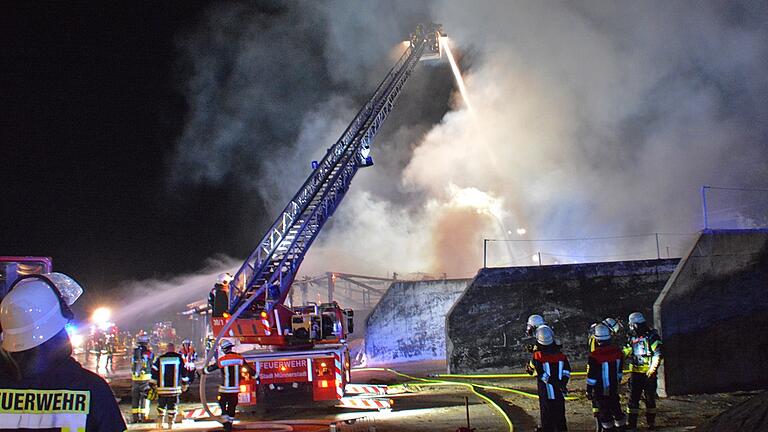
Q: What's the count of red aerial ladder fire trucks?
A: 1